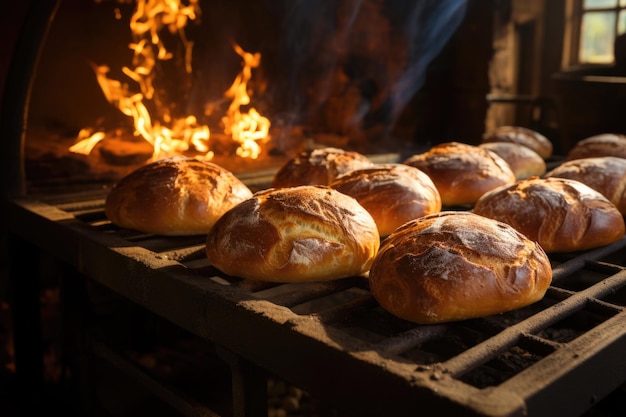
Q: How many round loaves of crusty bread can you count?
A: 11